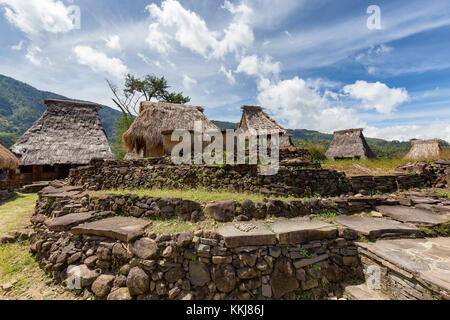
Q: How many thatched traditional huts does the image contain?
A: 6